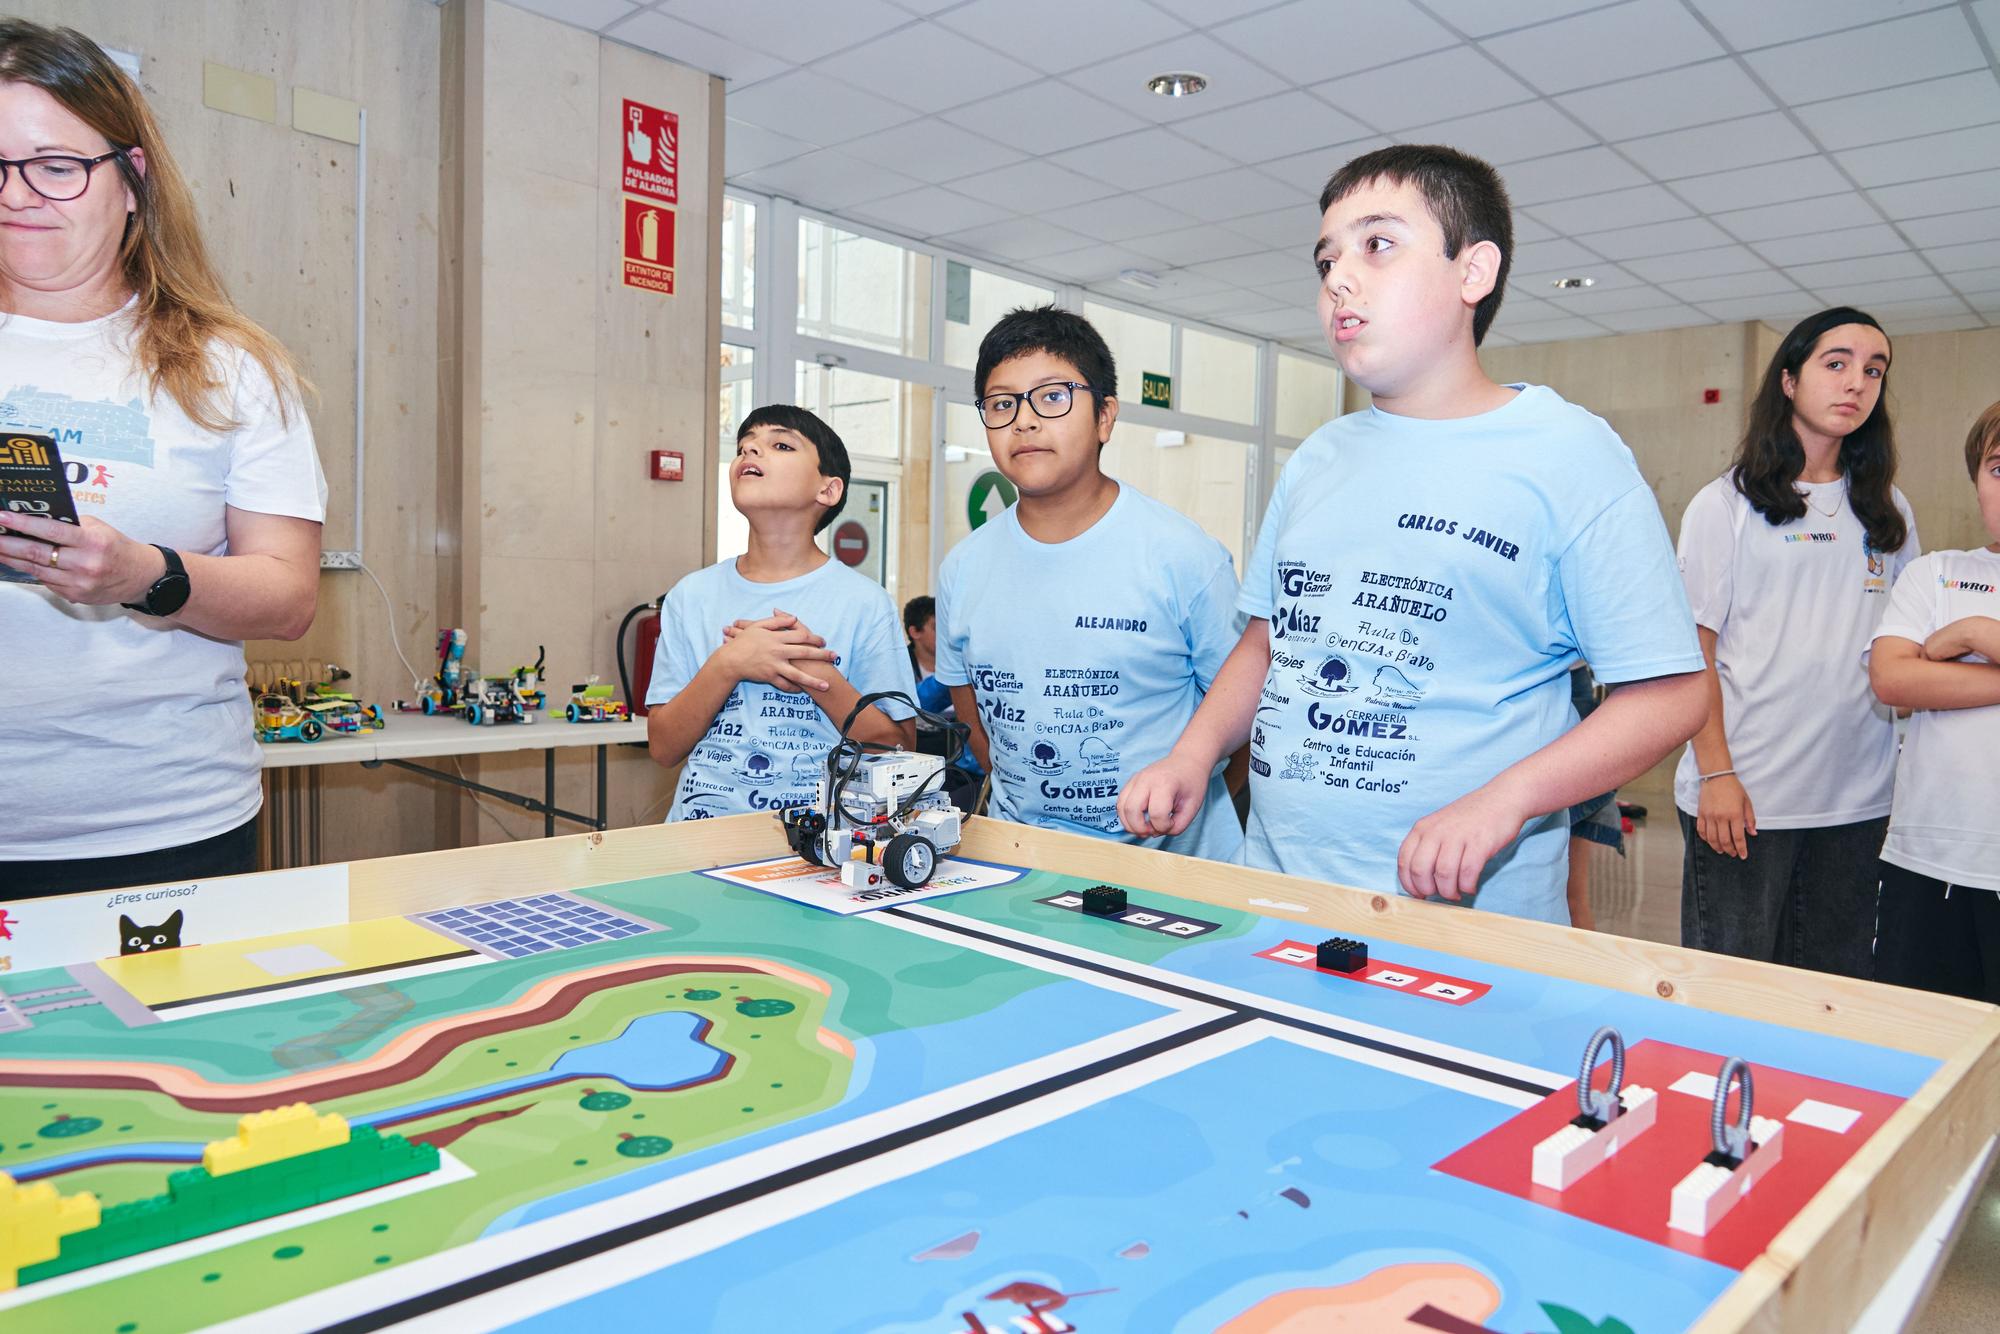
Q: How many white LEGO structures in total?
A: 2